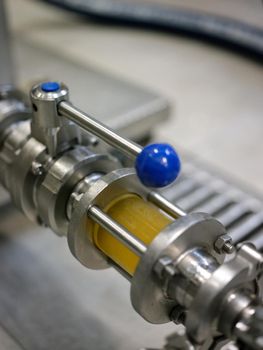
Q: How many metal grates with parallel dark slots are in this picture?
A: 1